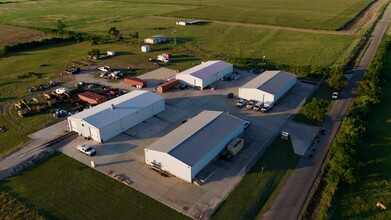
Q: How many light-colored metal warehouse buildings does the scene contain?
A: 4